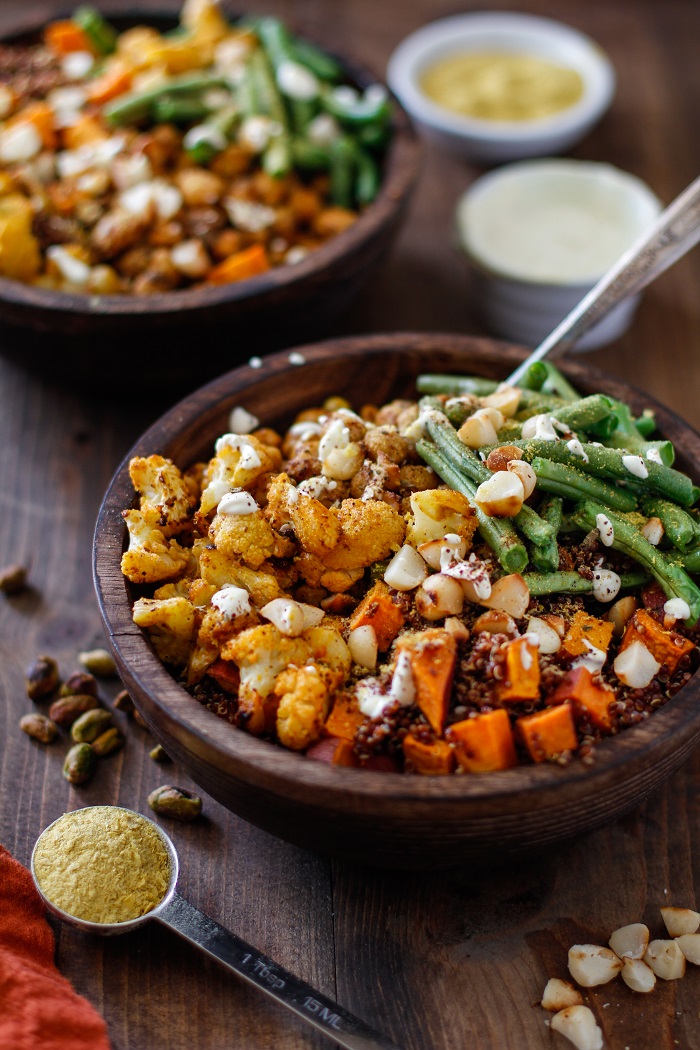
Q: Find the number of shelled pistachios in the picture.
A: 13